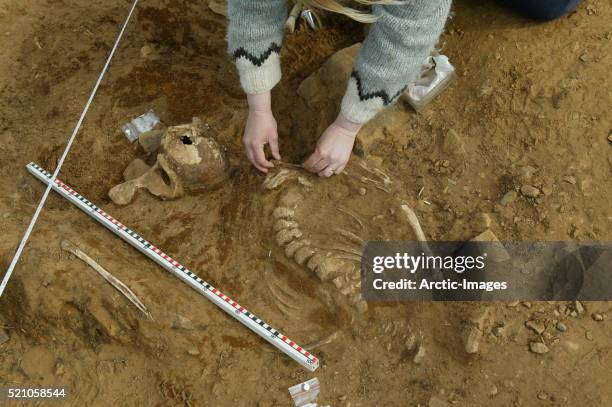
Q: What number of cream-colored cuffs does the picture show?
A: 2